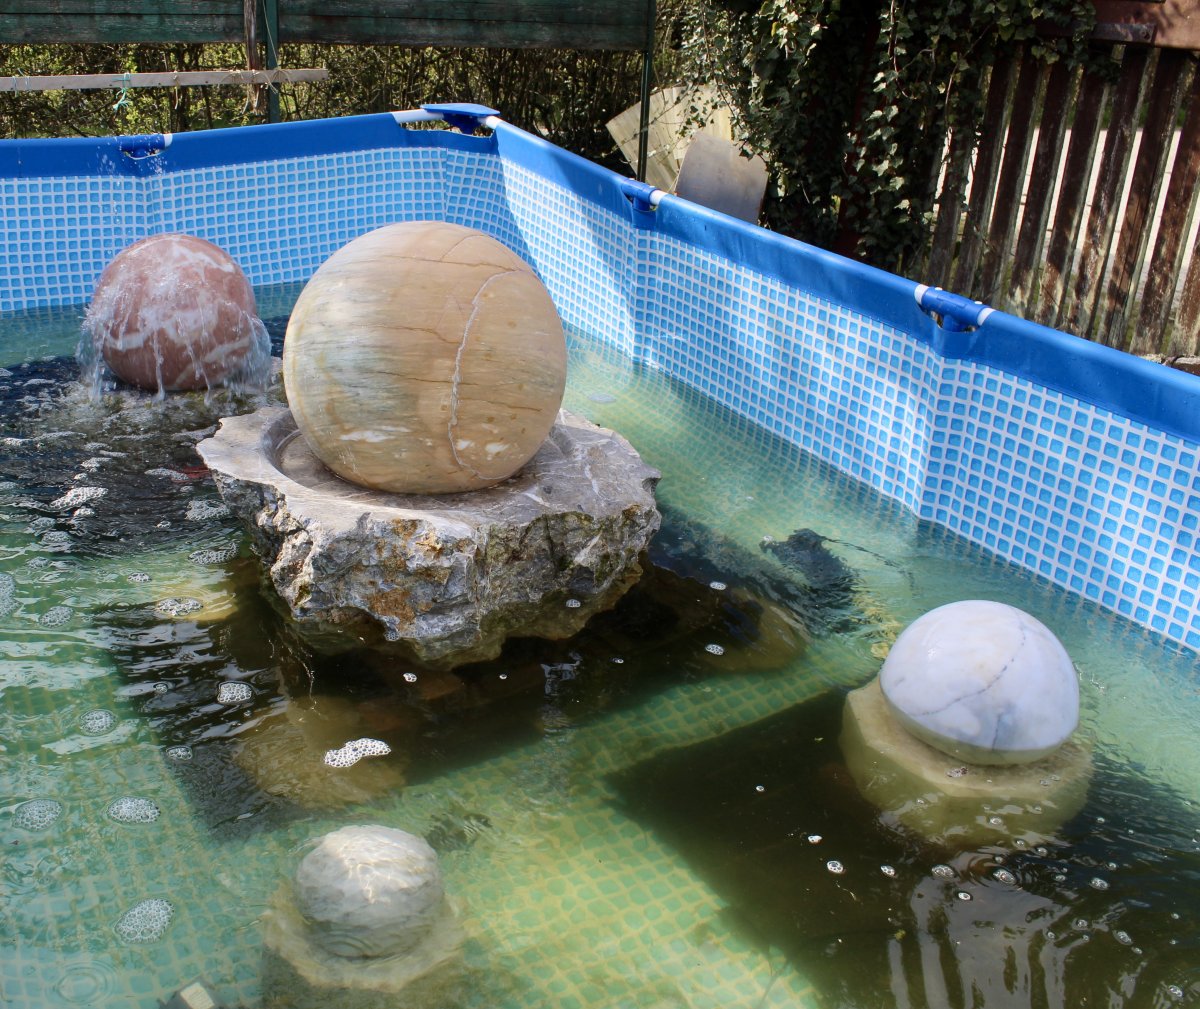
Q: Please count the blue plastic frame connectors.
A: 4